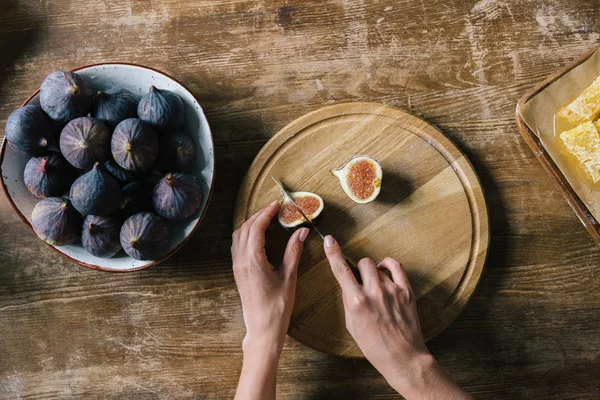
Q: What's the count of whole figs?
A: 15